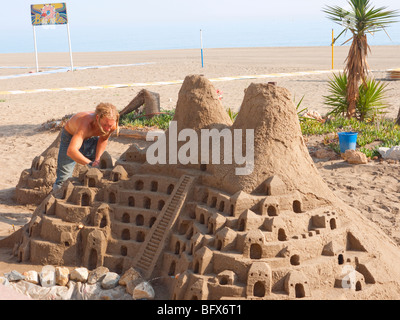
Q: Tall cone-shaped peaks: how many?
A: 2